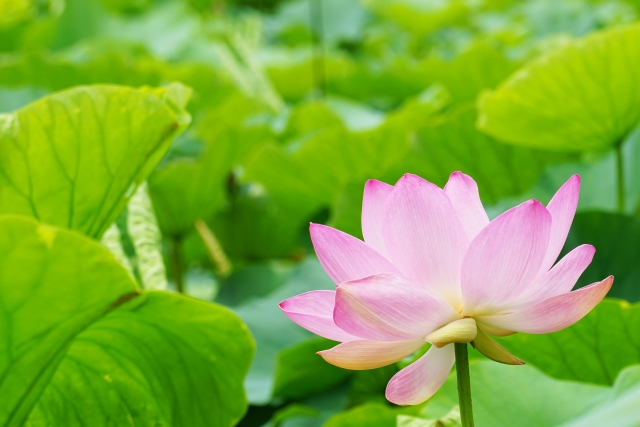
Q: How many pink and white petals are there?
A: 12